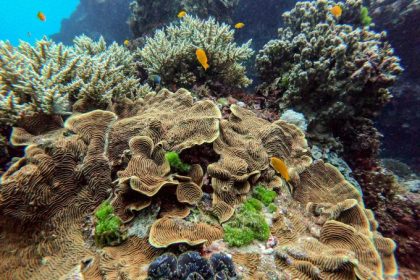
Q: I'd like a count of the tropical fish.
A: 7